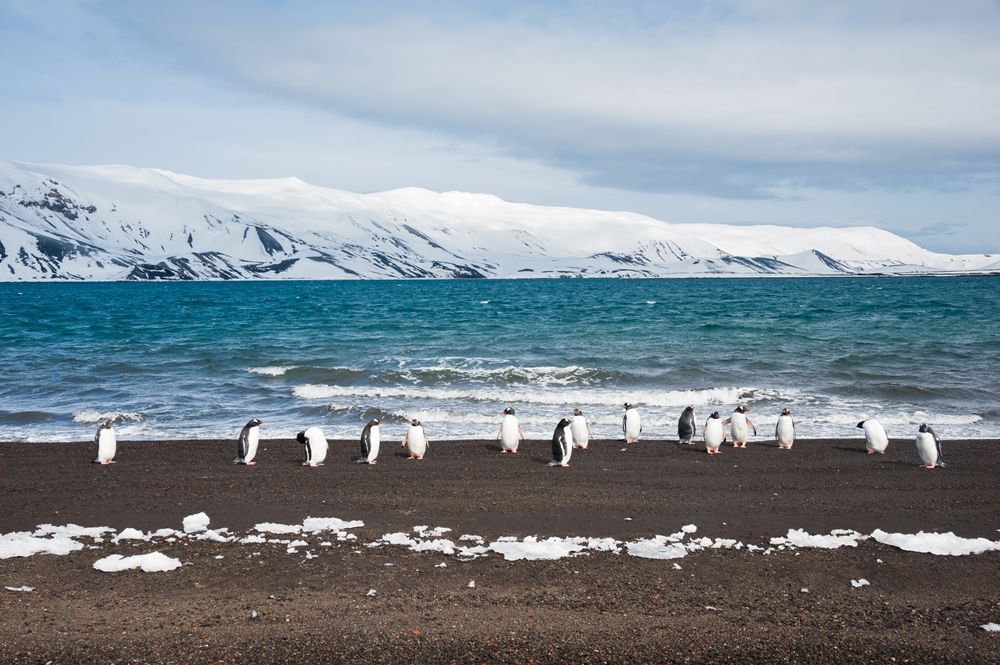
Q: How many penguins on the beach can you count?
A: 15